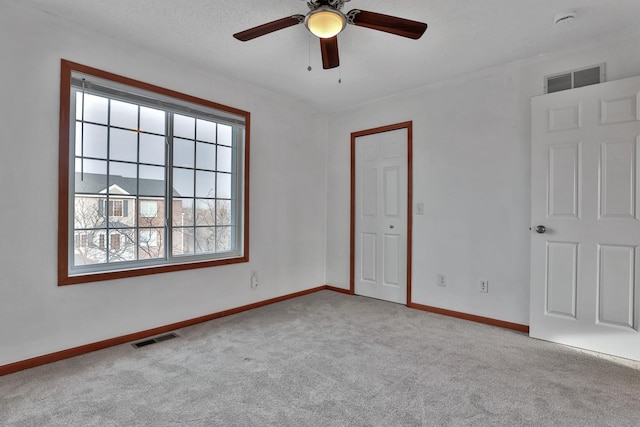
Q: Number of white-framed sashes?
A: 2